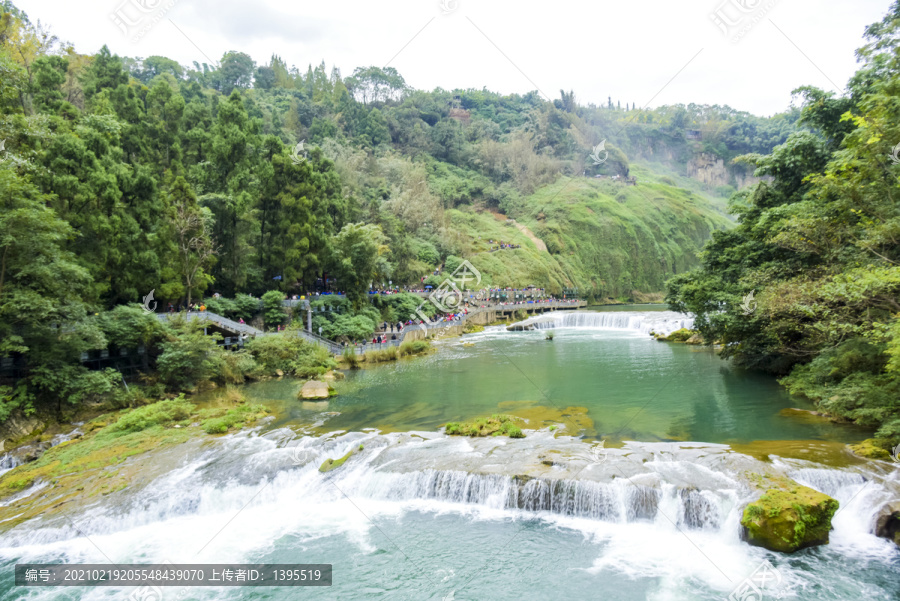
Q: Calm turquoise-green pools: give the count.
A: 1